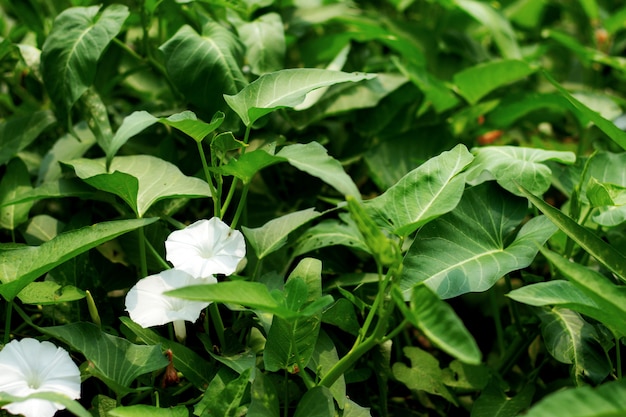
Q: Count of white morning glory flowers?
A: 3